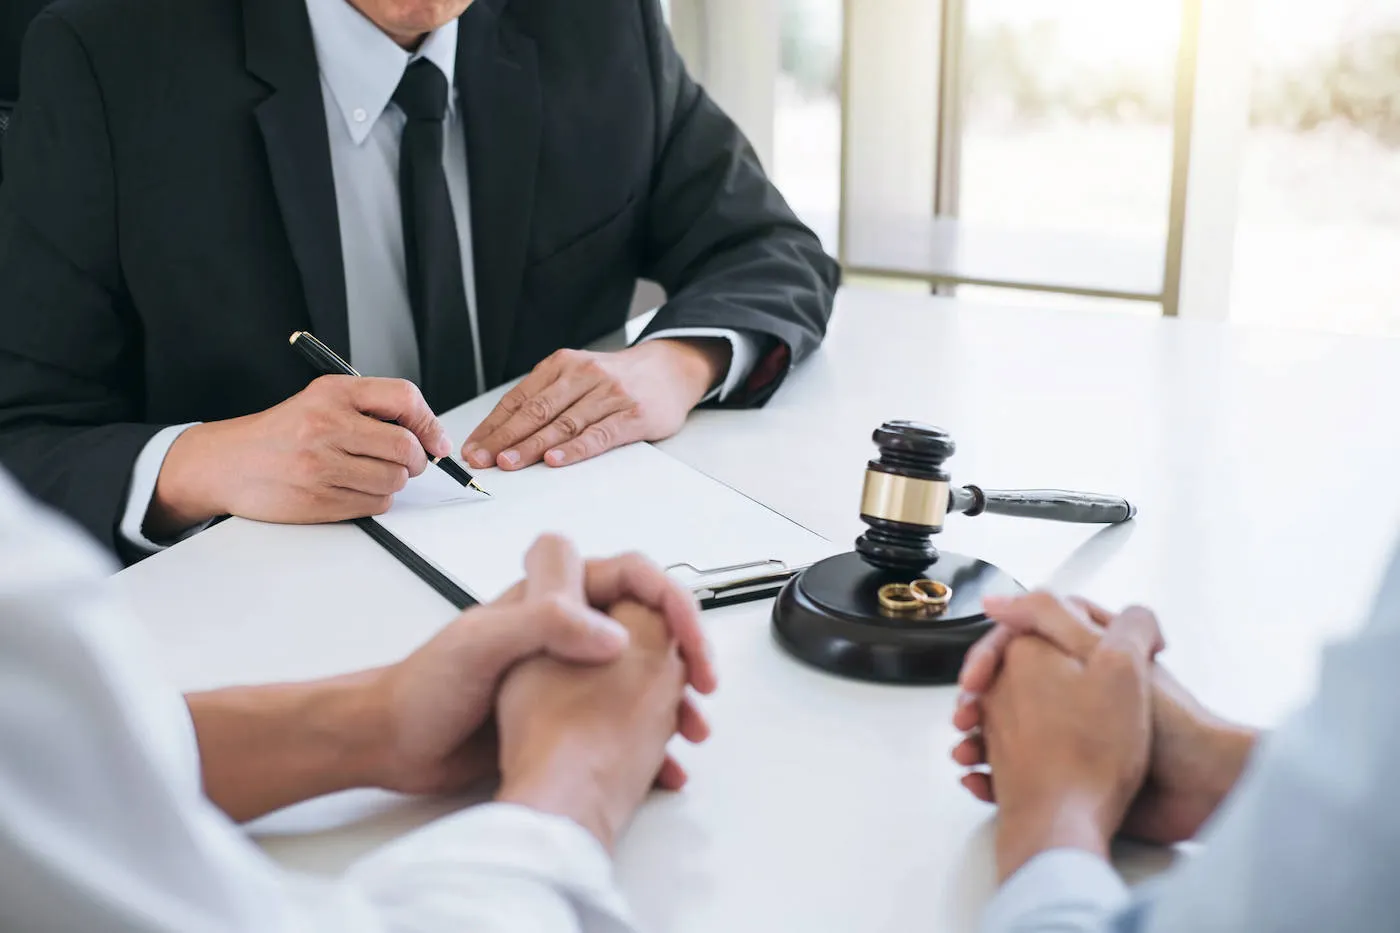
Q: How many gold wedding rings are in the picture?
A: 2